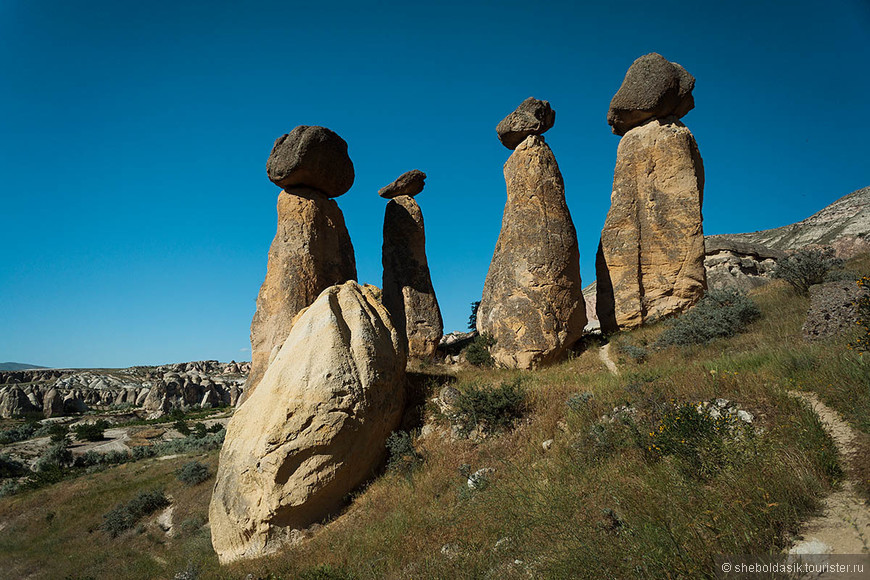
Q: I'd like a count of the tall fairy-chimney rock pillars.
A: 4